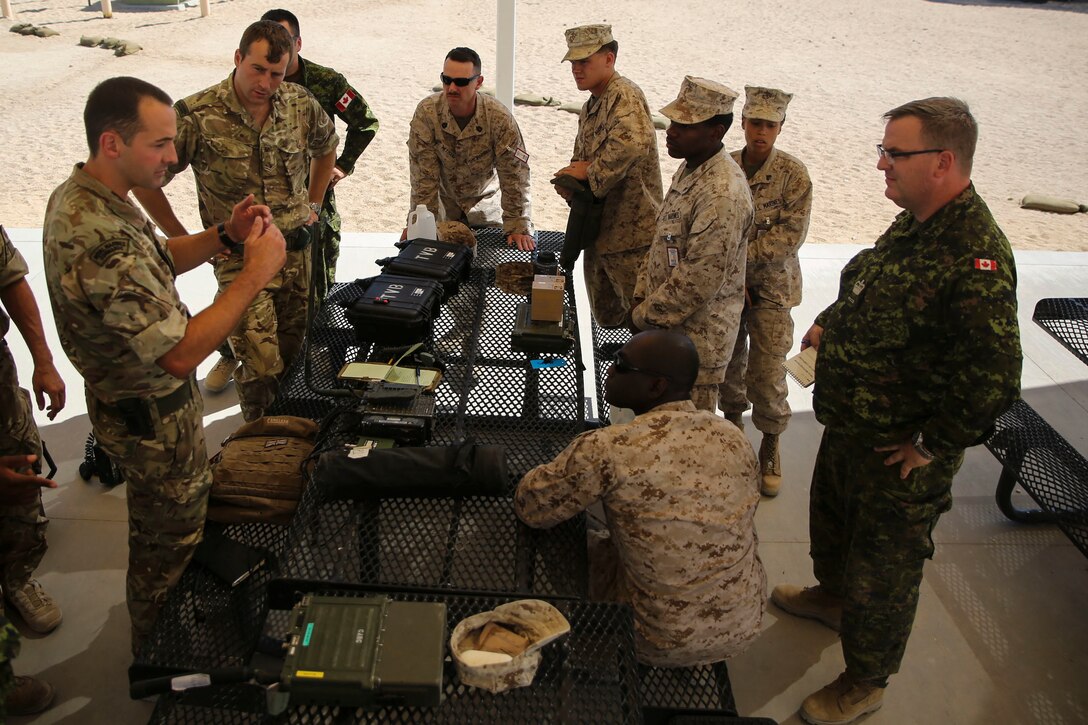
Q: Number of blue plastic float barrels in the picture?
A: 0